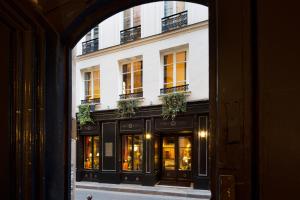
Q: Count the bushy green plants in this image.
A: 3